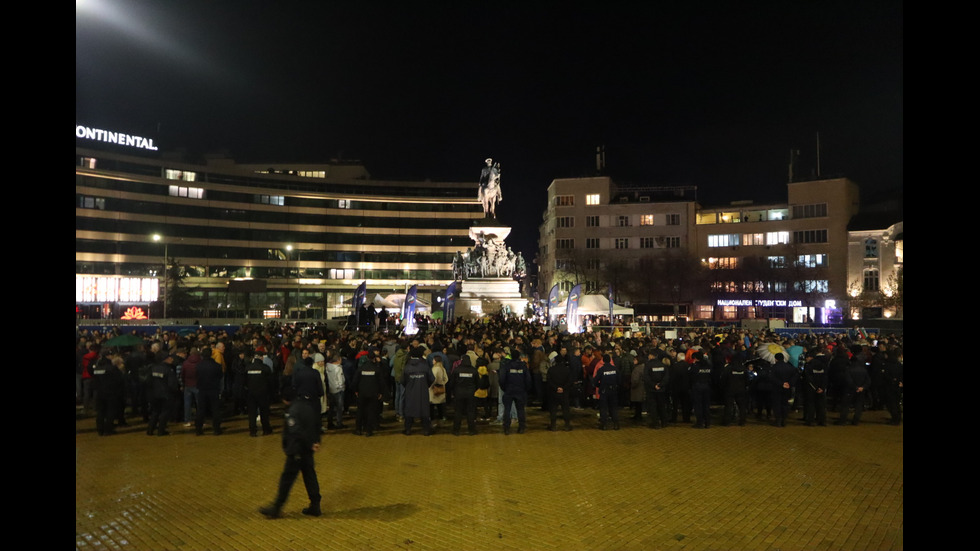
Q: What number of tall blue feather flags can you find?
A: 6